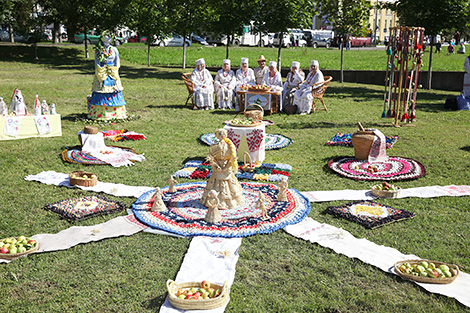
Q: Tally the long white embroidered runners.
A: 5